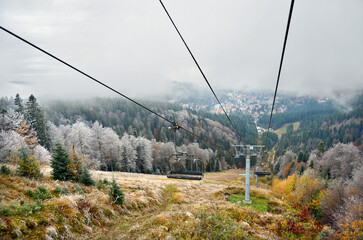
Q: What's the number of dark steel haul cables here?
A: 3